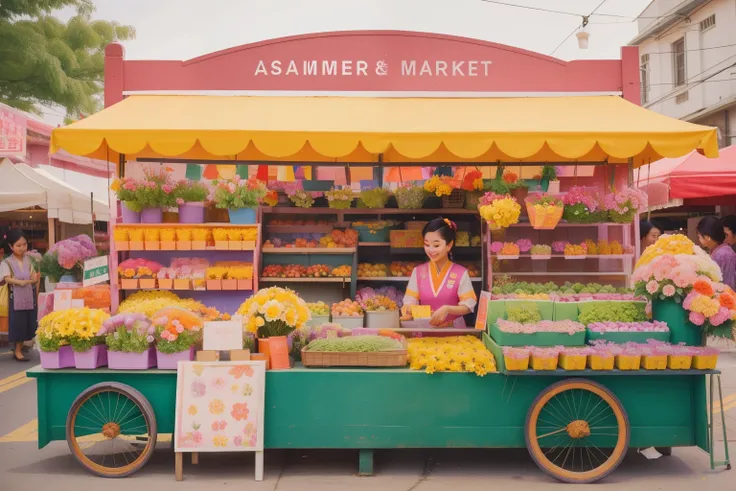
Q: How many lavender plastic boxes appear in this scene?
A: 4